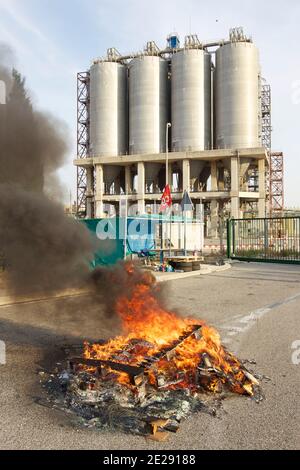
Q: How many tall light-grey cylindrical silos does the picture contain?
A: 4